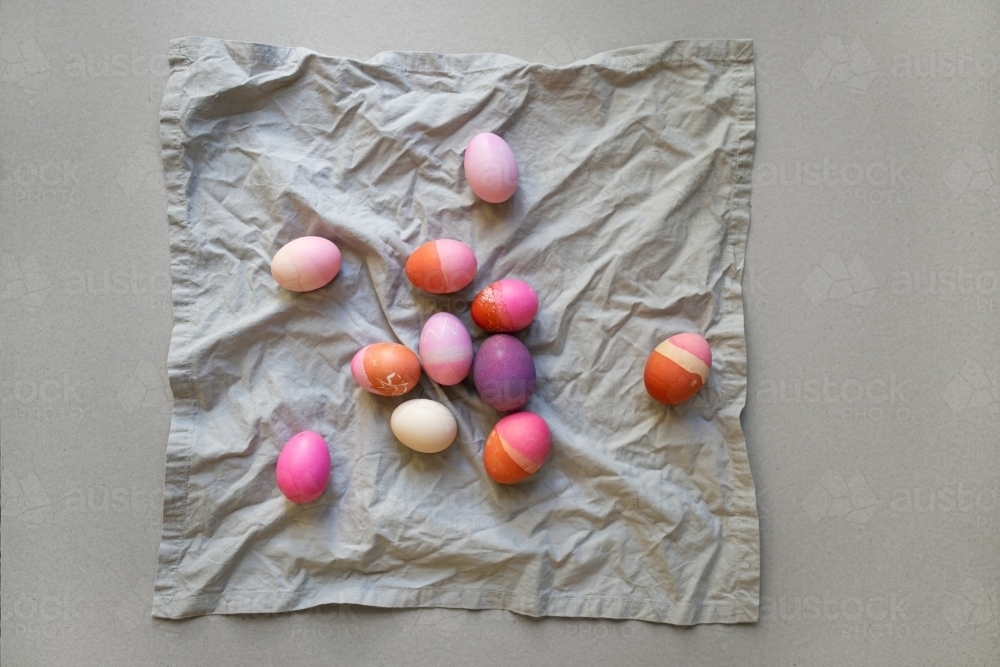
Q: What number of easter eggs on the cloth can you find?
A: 11